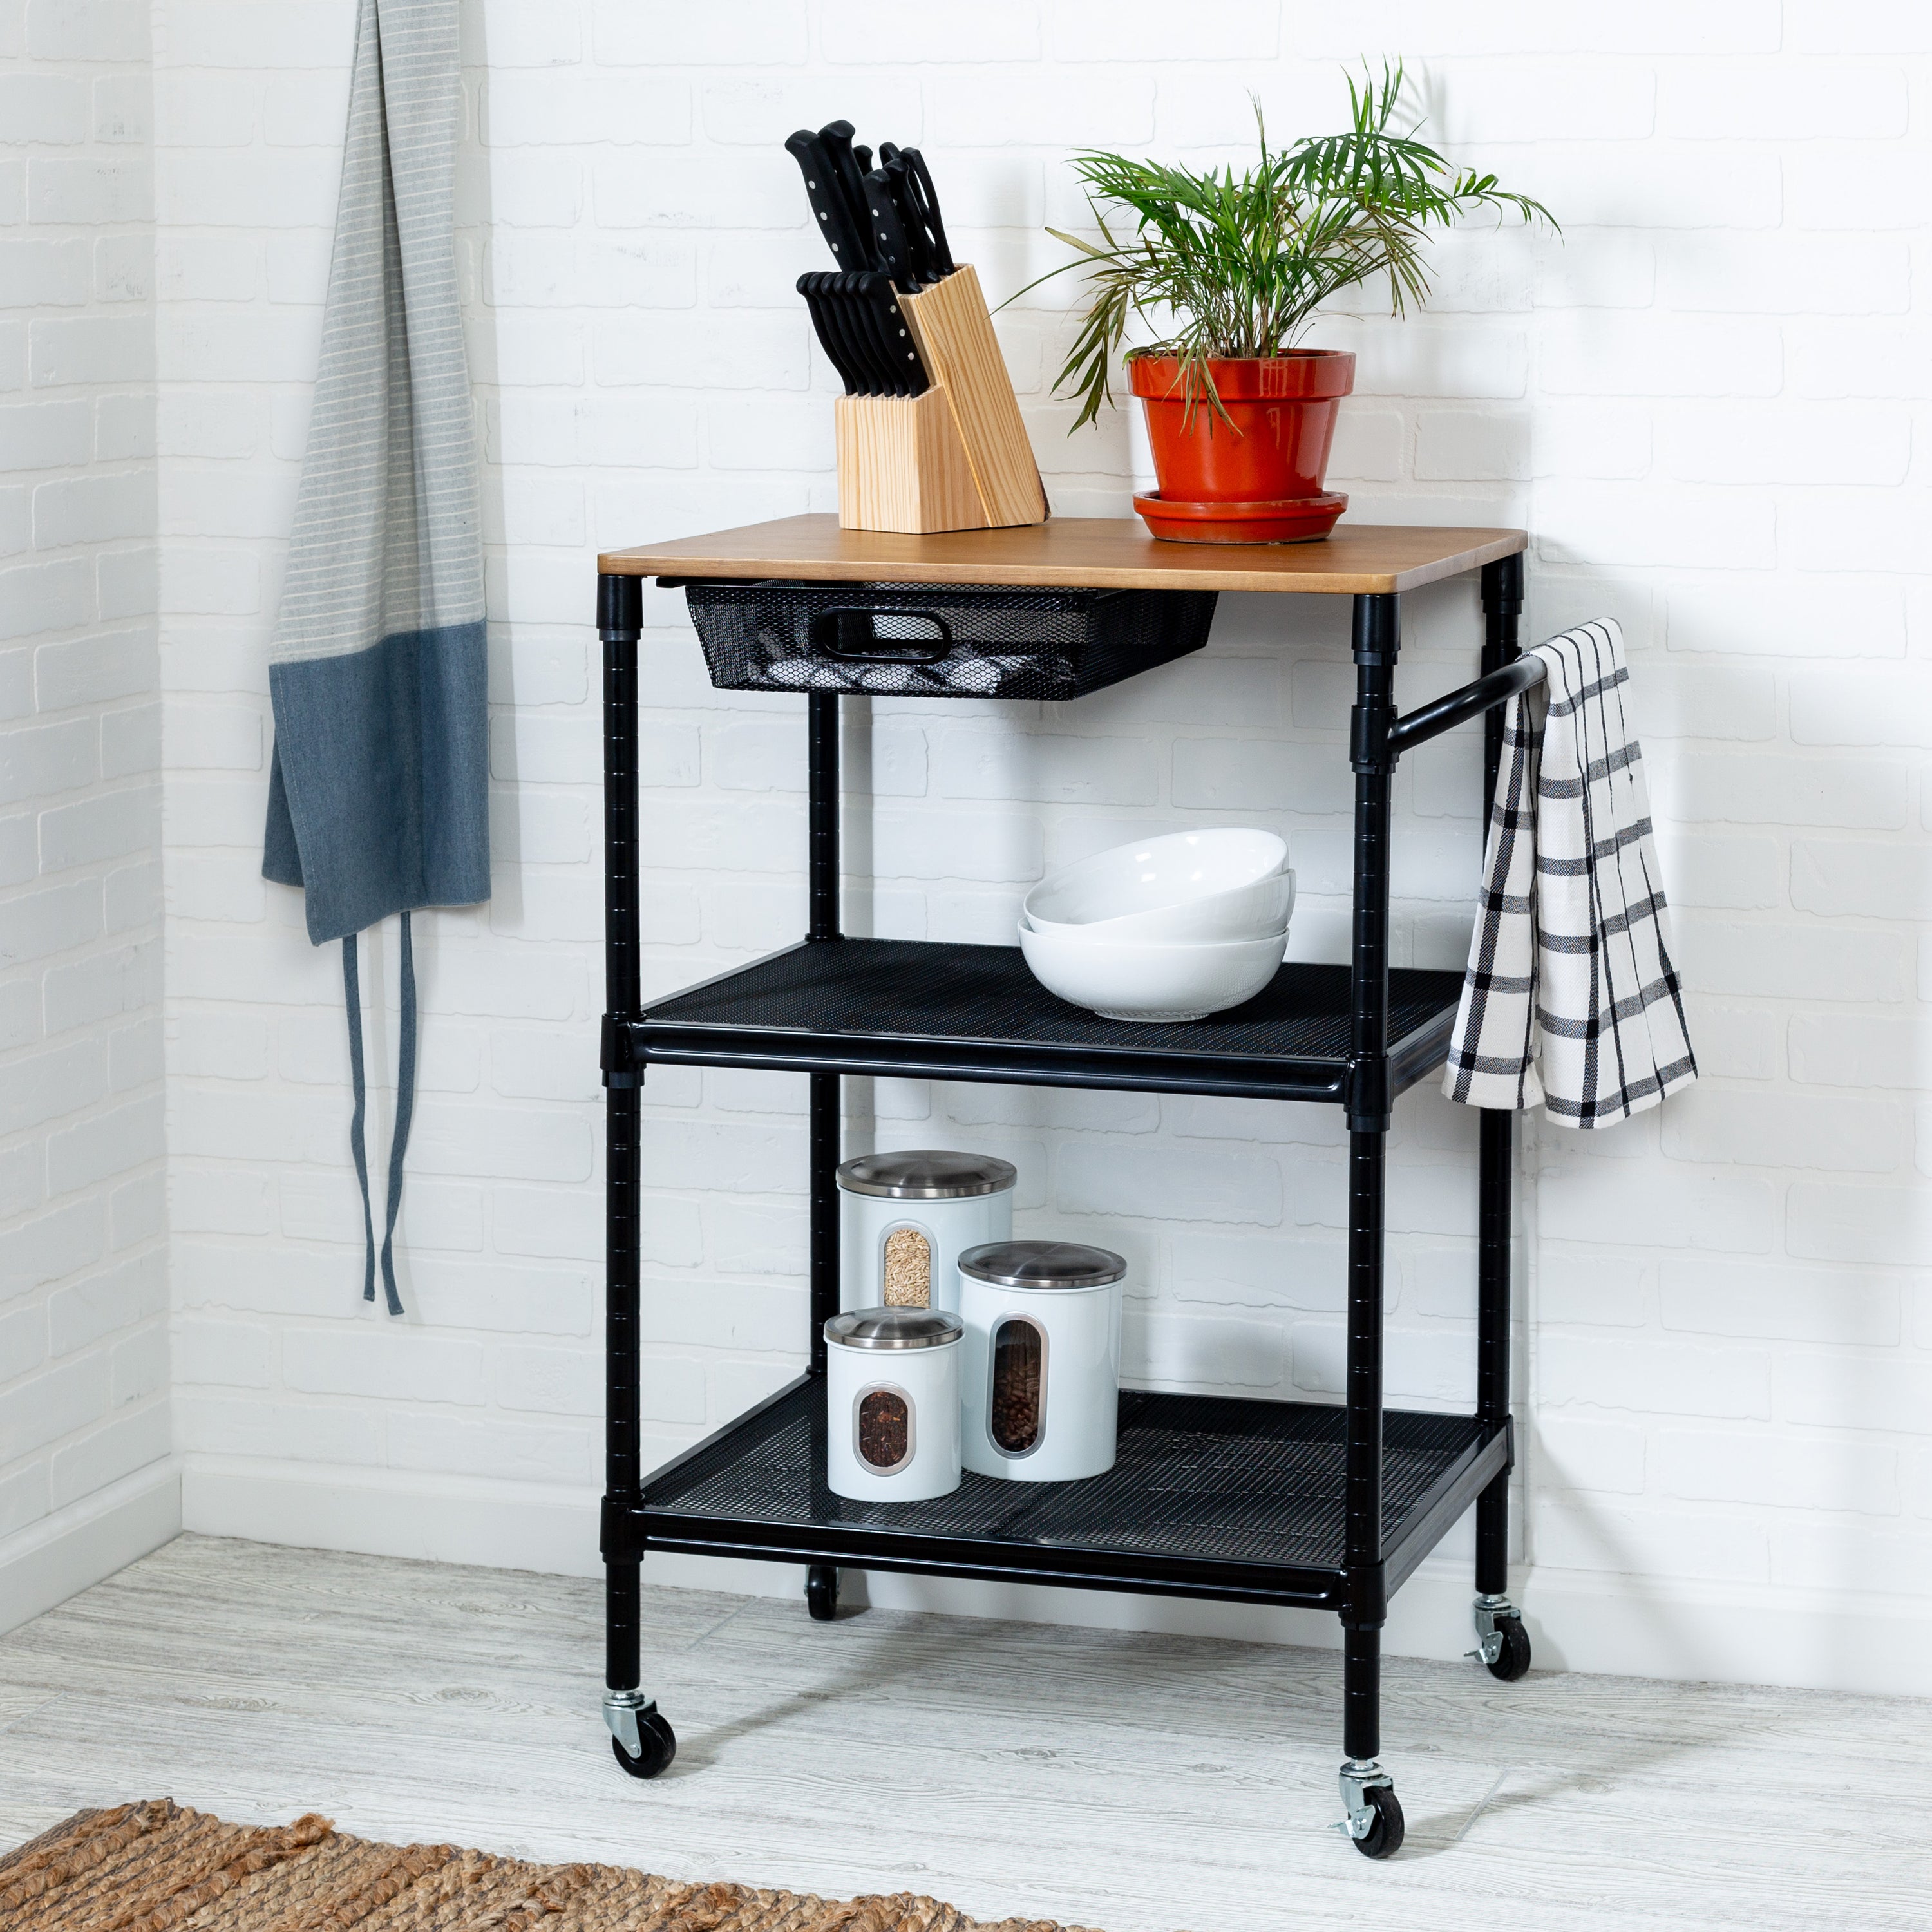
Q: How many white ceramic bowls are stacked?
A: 3